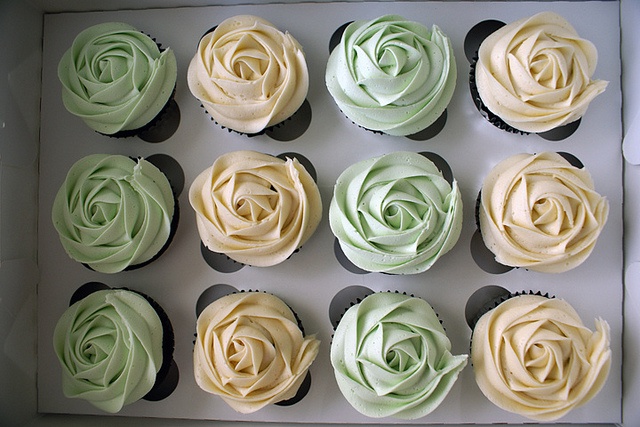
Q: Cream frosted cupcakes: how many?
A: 6